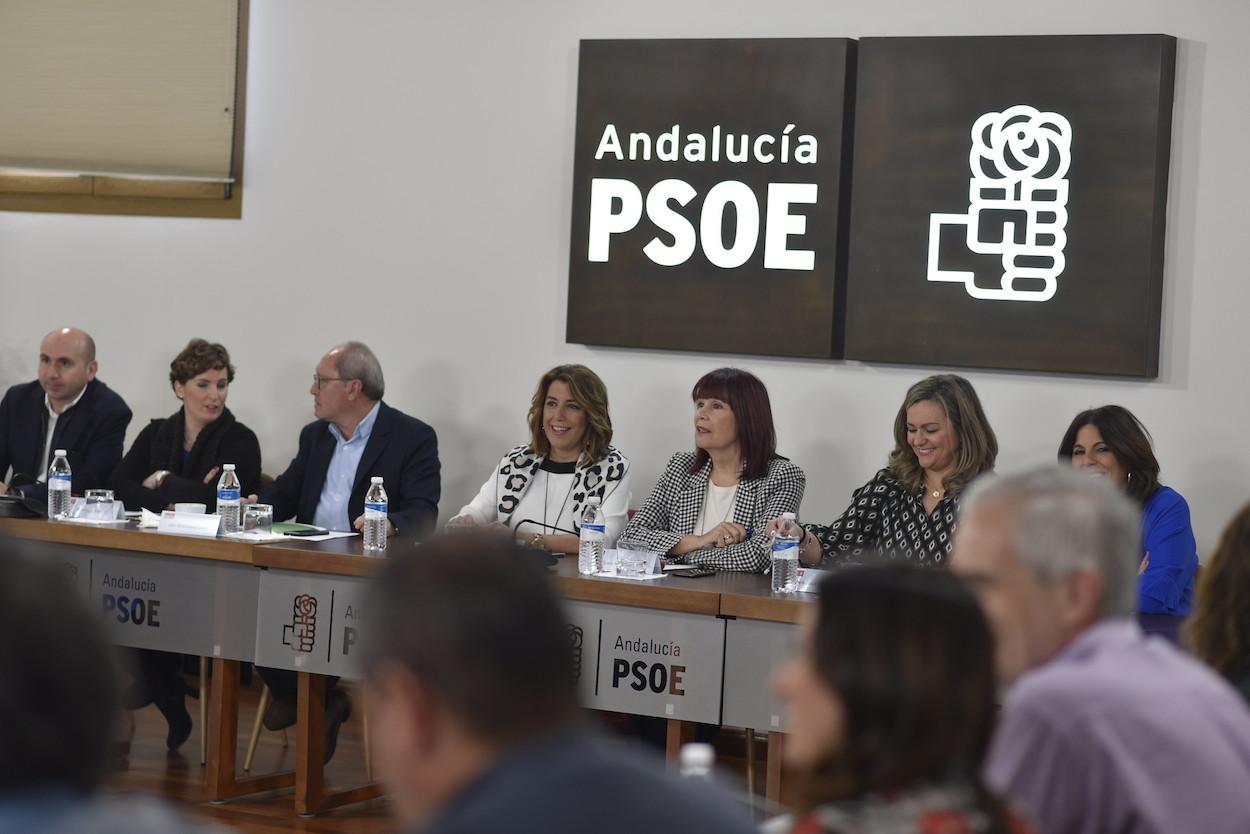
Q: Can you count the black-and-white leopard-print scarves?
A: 1